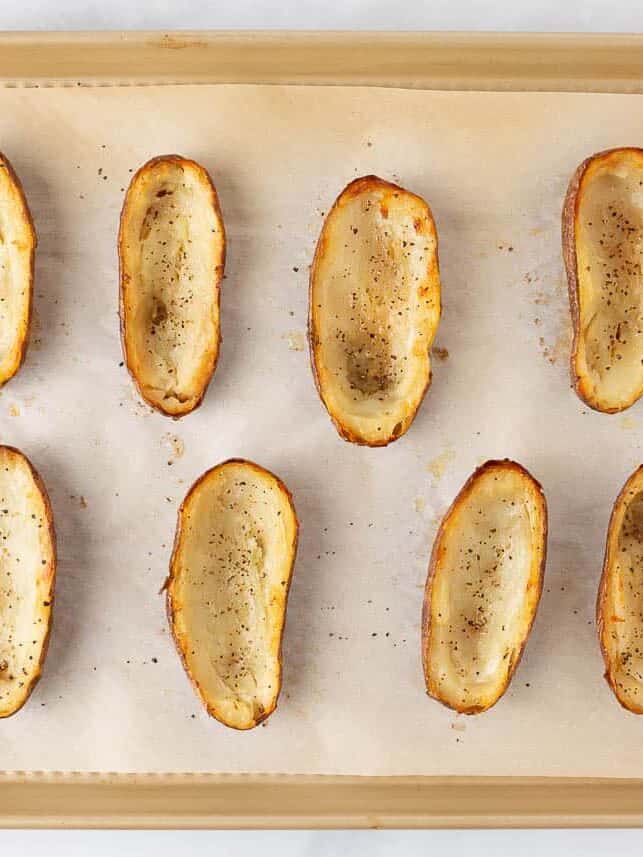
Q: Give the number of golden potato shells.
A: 8